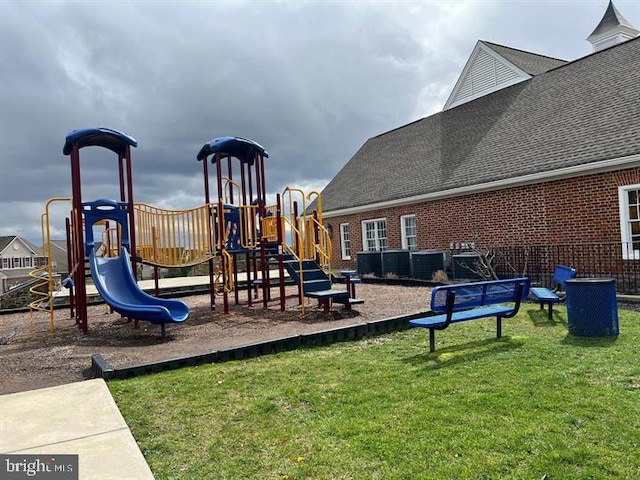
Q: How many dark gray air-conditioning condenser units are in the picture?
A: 4